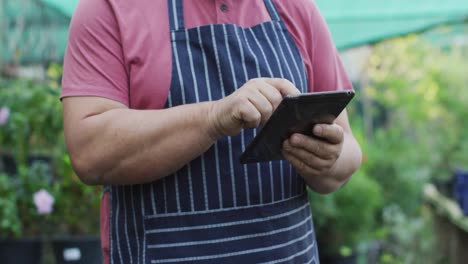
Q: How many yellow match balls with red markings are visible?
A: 0